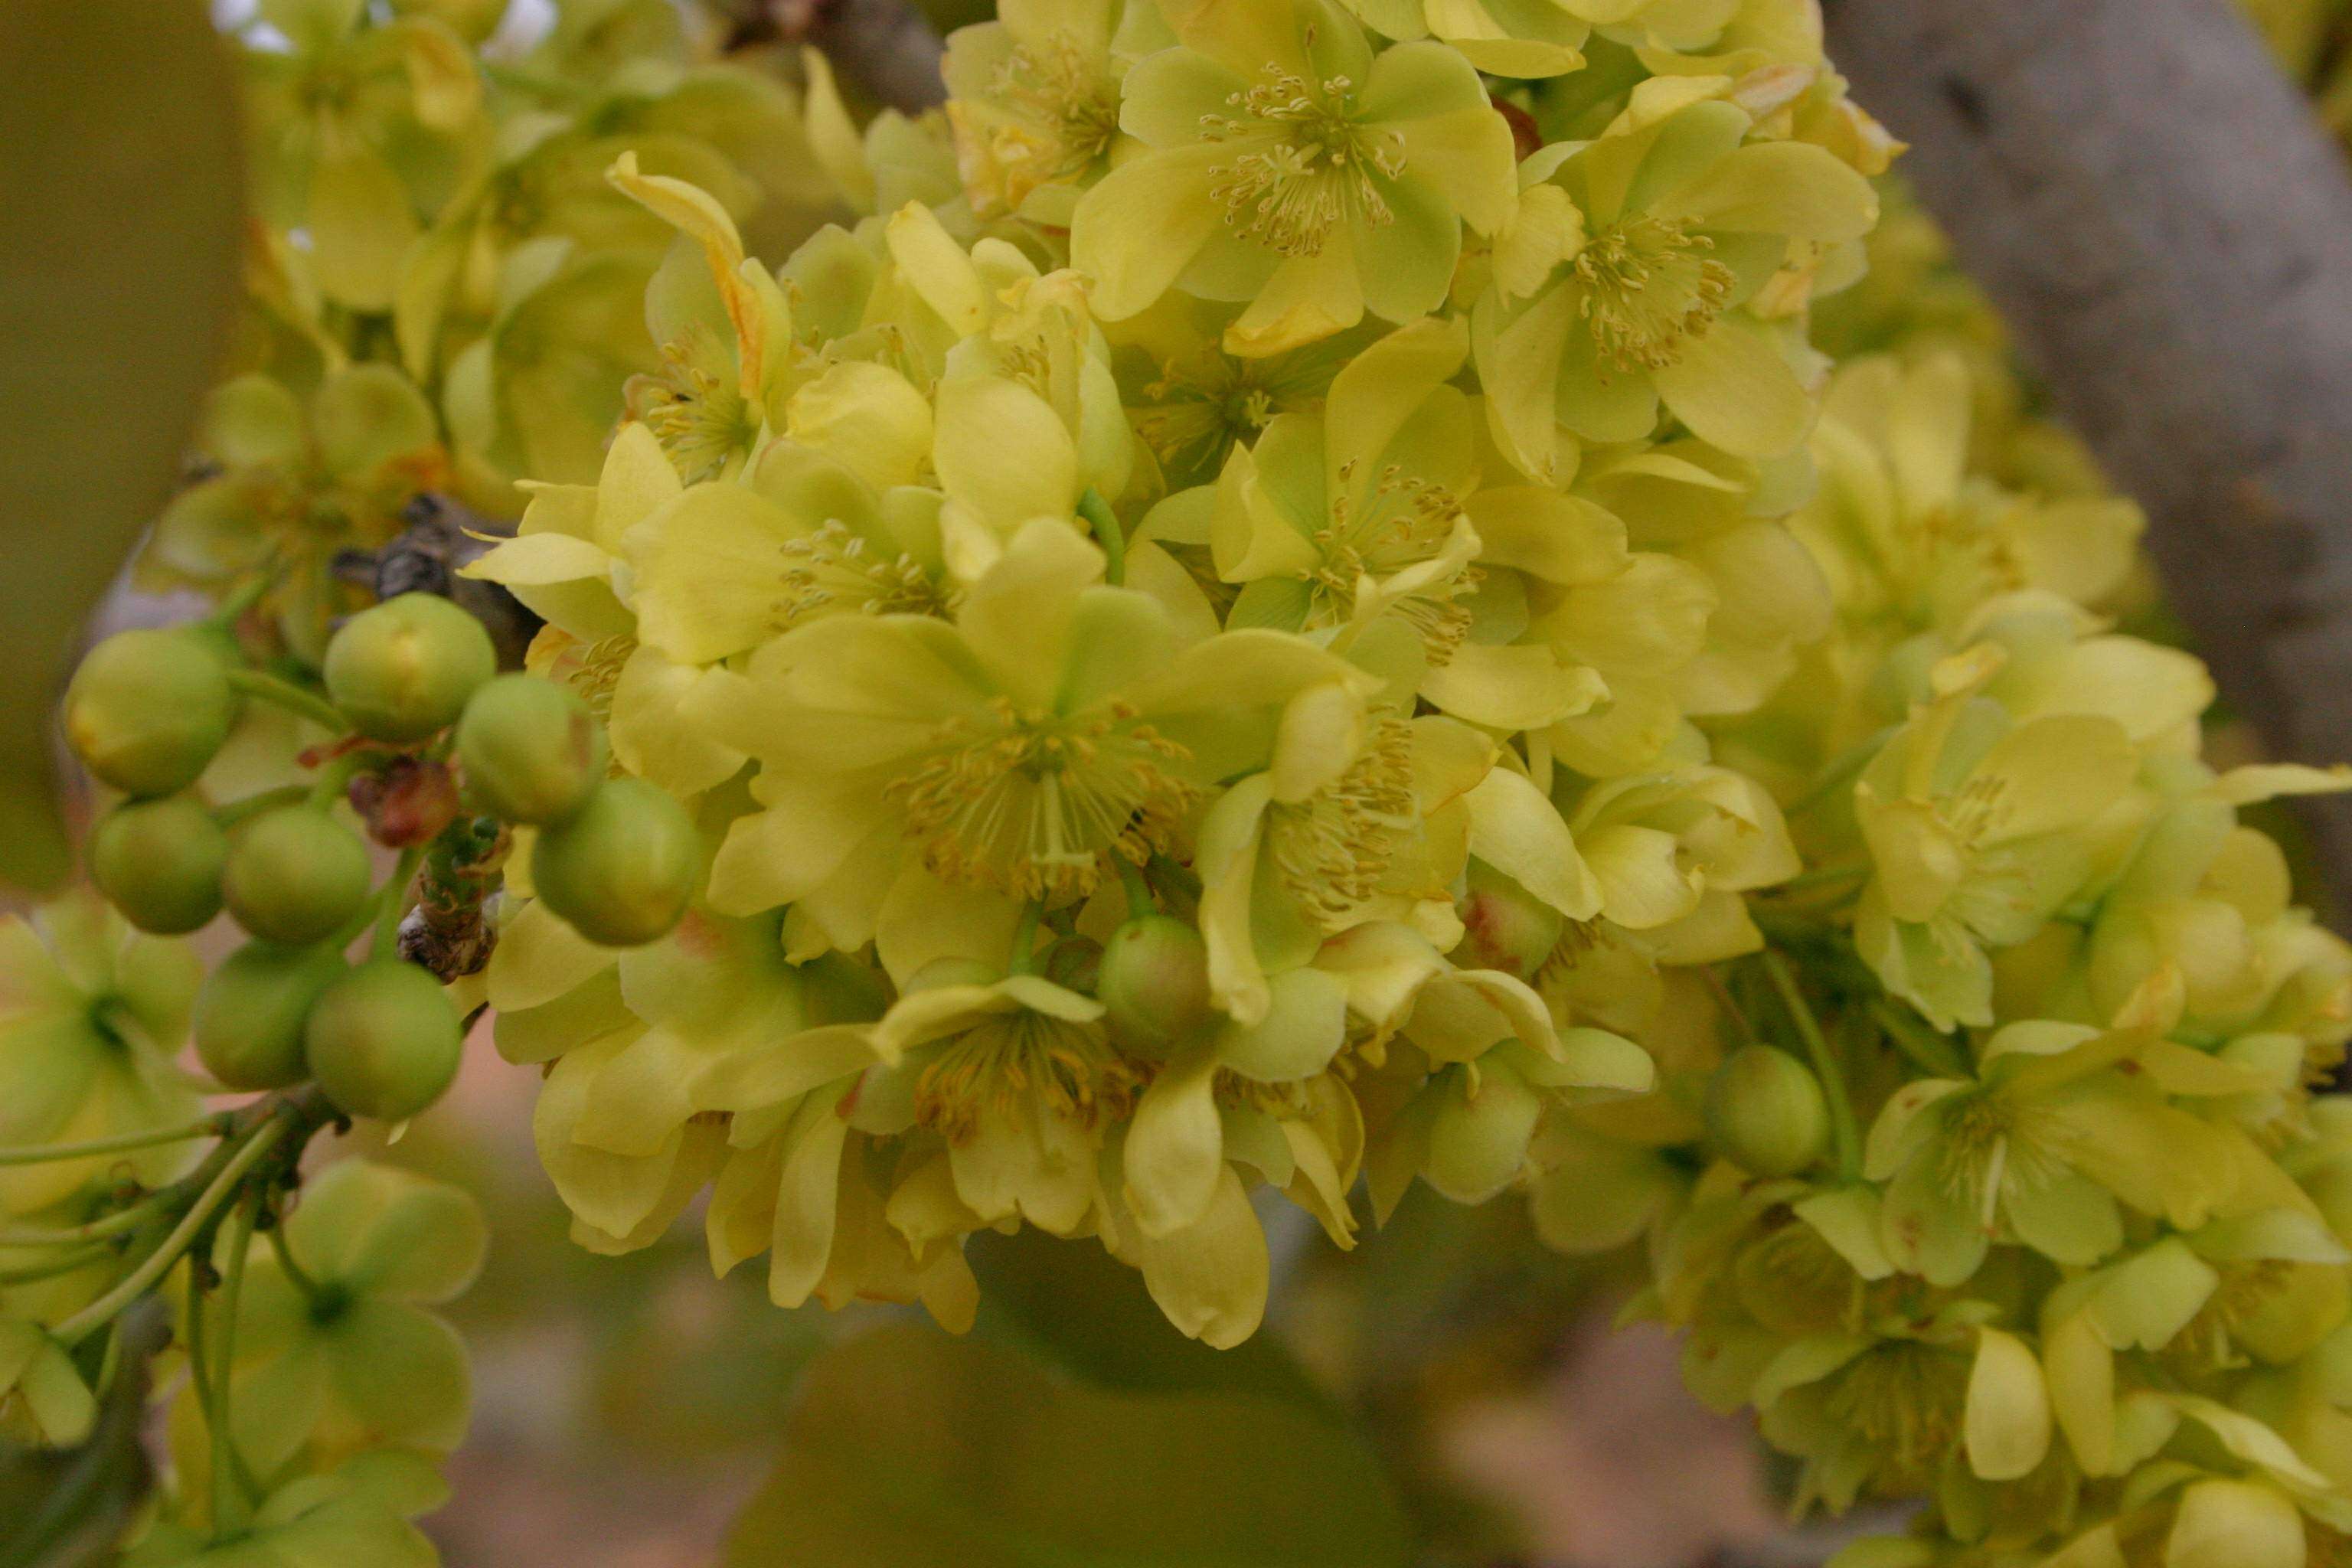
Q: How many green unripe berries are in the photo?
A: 10